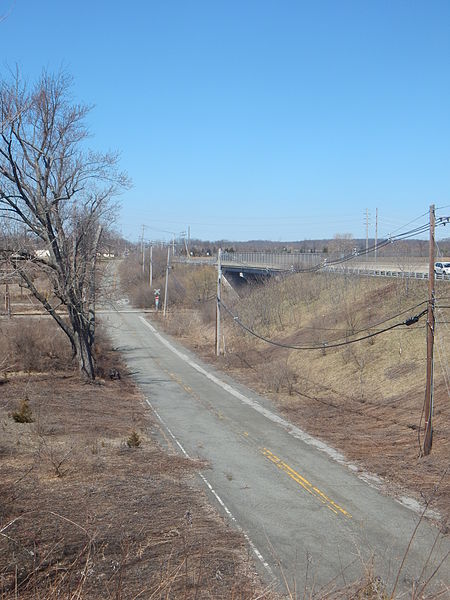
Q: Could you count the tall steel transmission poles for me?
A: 2